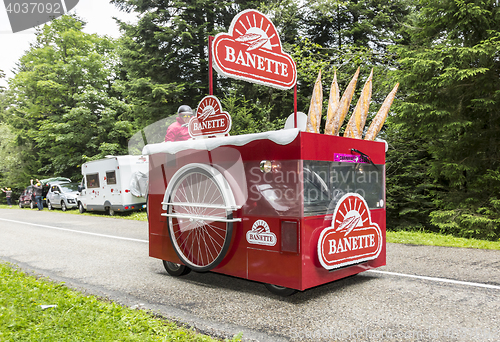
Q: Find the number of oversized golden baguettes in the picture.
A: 5